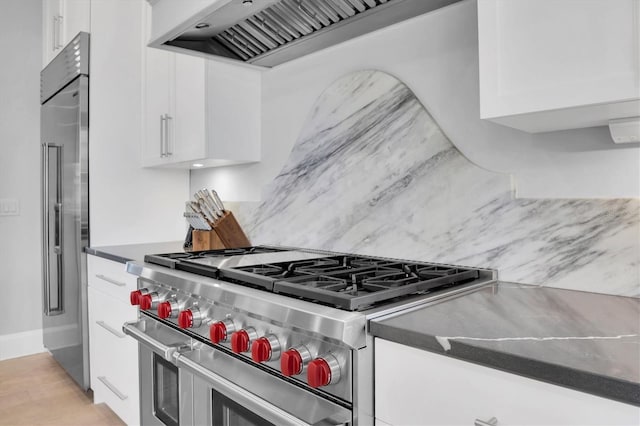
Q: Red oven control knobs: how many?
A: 9